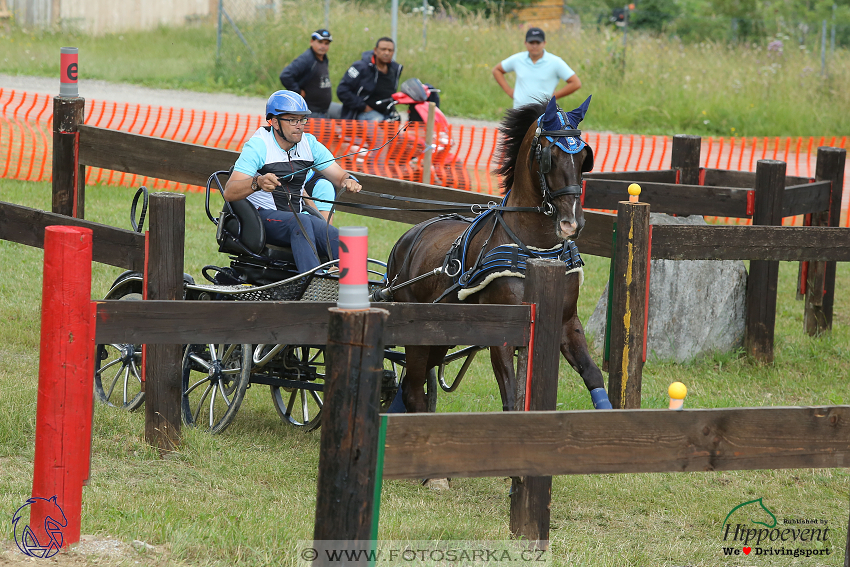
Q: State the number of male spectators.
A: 3